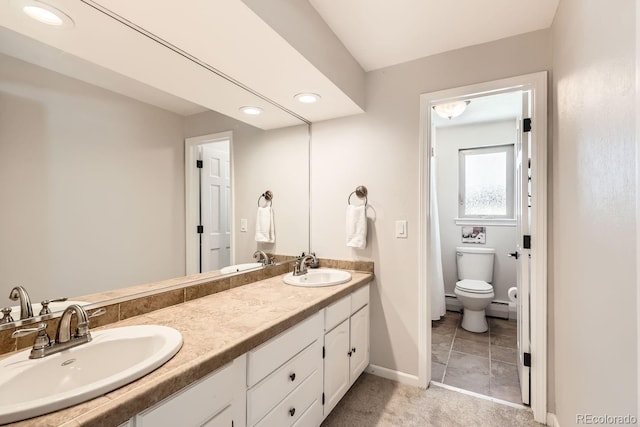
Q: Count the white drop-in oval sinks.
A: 2